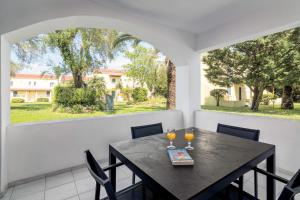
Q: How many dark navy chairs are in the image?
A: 4